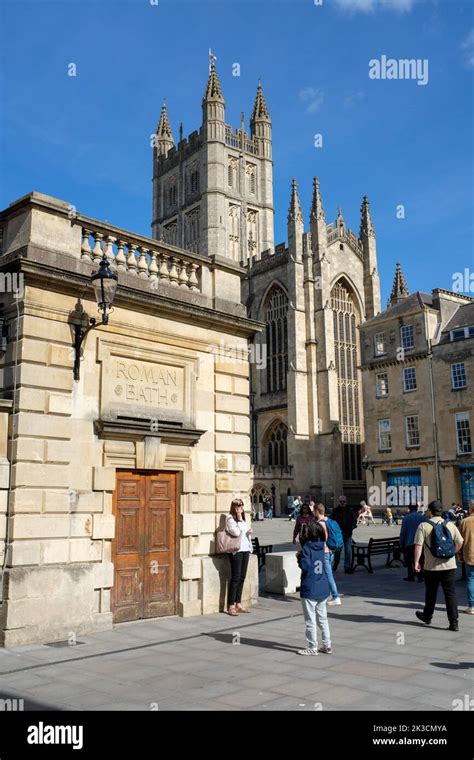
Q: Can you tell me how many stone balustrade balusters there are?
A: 11